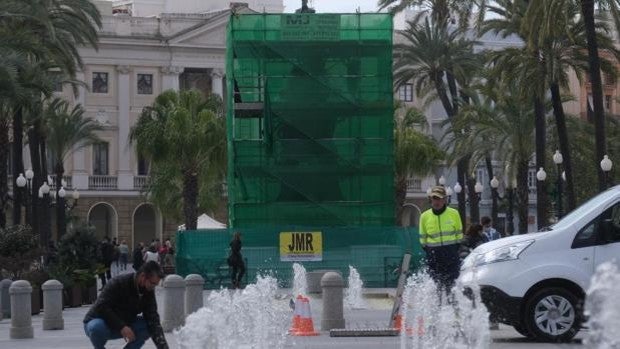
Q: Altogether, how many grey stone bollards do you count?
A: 6